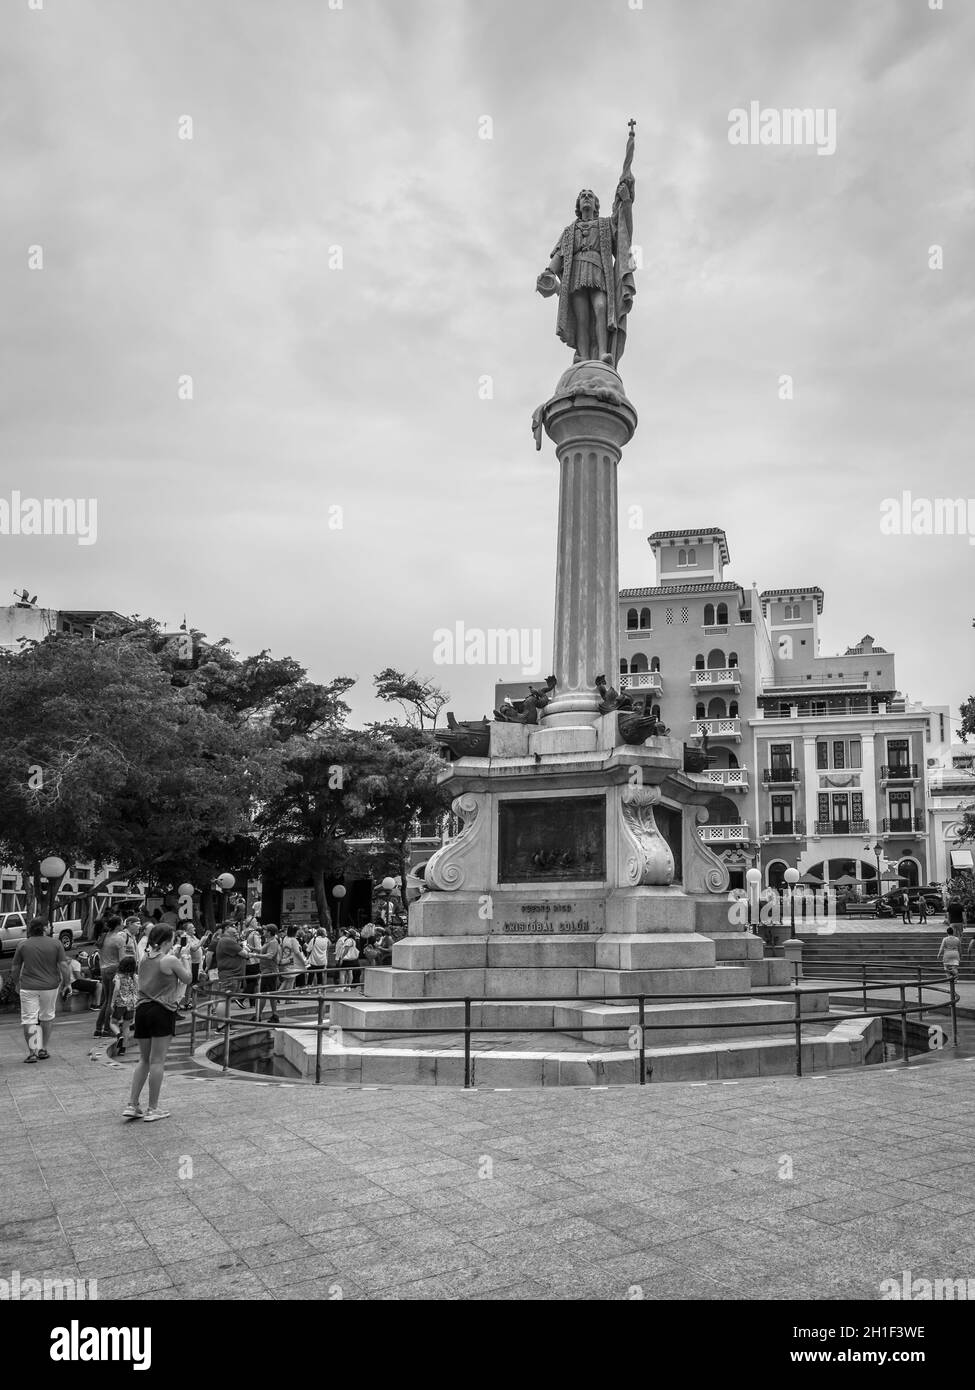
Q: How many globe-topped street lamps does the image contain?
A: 7